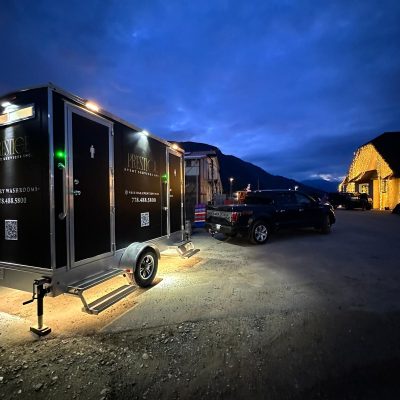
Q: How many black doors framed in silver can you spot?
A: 2